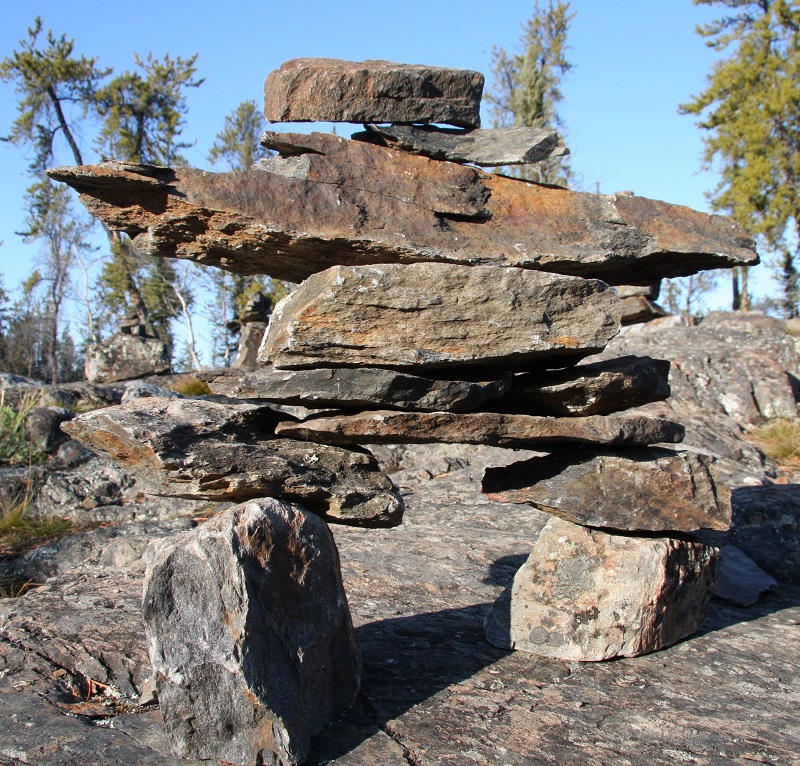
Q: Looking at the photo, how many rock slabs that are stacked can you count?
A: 11